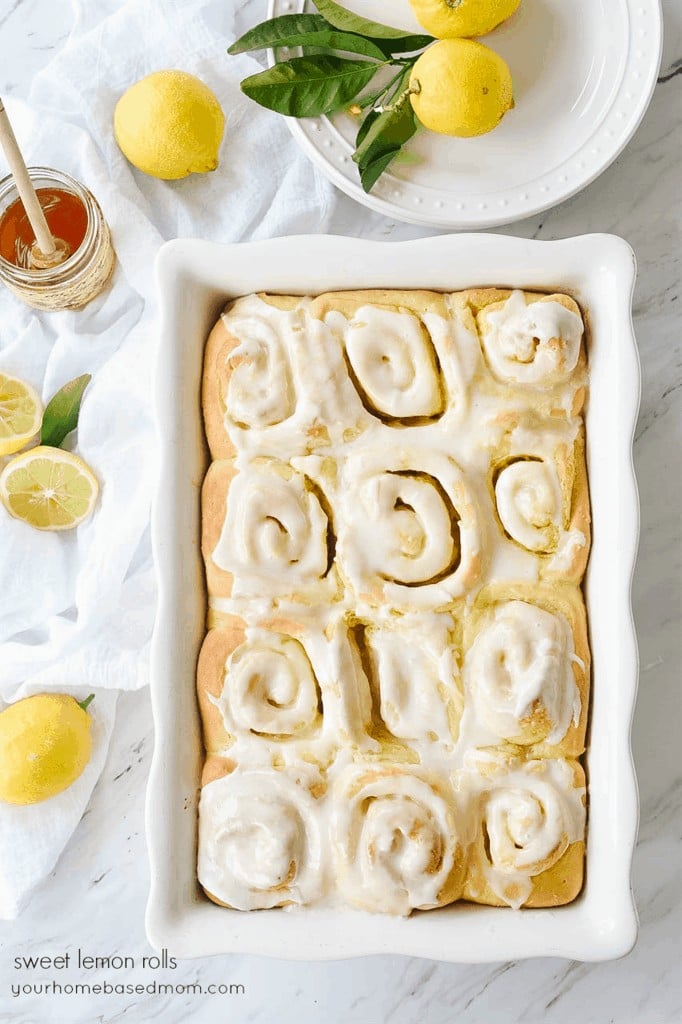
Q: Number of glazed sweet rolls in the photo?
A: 12